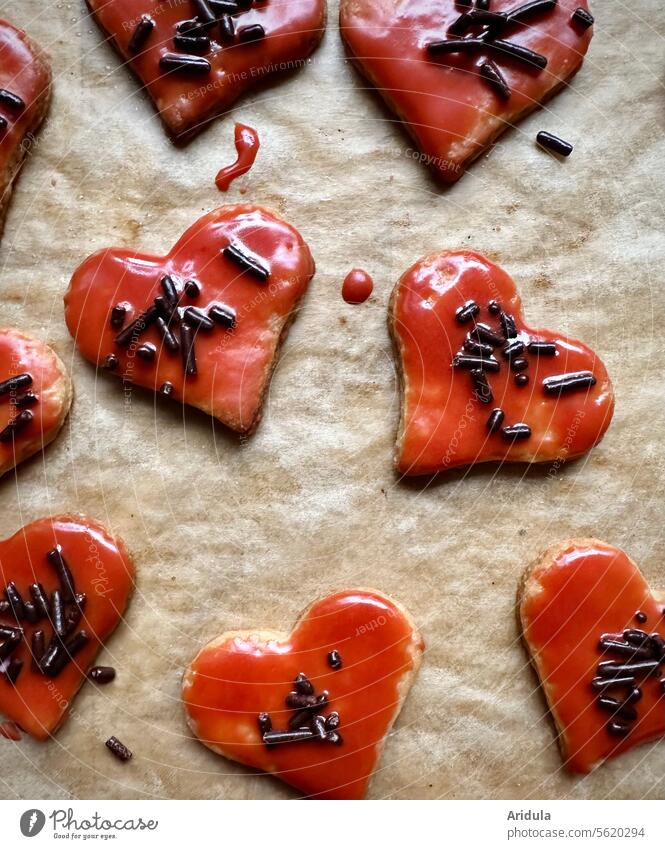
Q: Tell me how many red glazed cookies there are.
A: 9